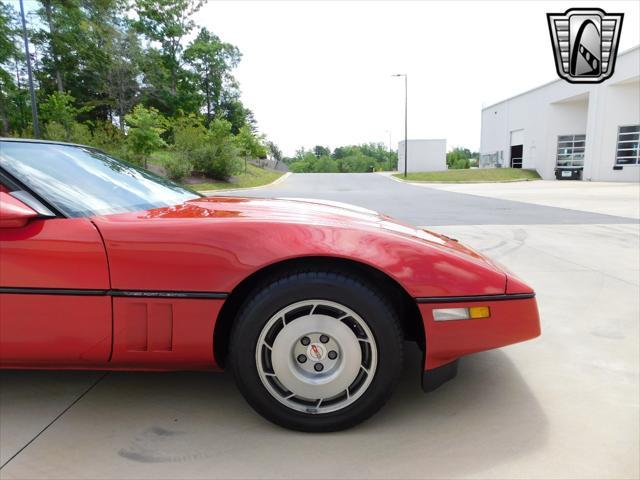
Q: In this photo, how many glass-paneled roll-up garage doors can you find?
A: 2